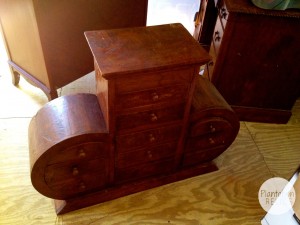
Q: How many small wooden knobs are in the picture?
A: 9